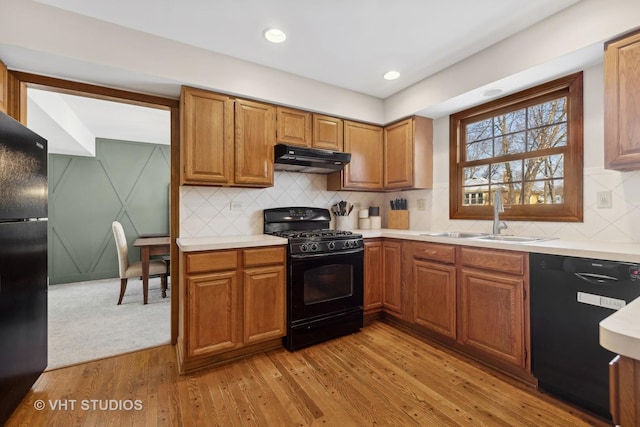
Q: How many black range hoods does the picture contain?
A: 1